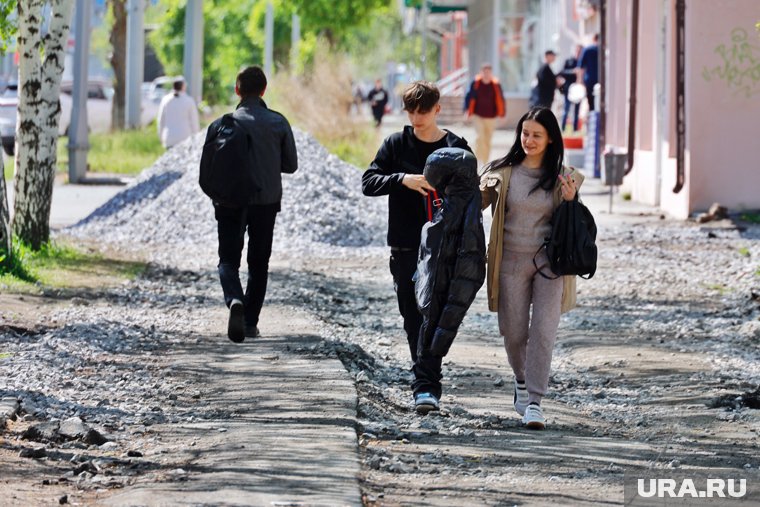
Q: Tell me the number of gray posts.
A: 5